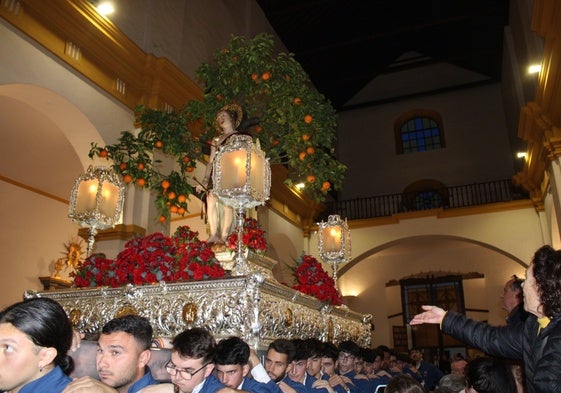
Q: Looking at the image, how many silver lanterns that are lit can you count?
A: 3